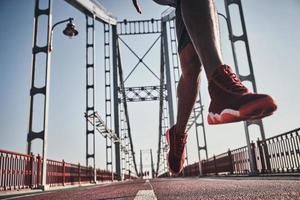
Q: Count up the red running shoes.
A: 2